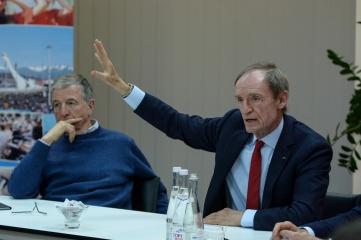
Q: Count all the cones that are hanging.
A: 0